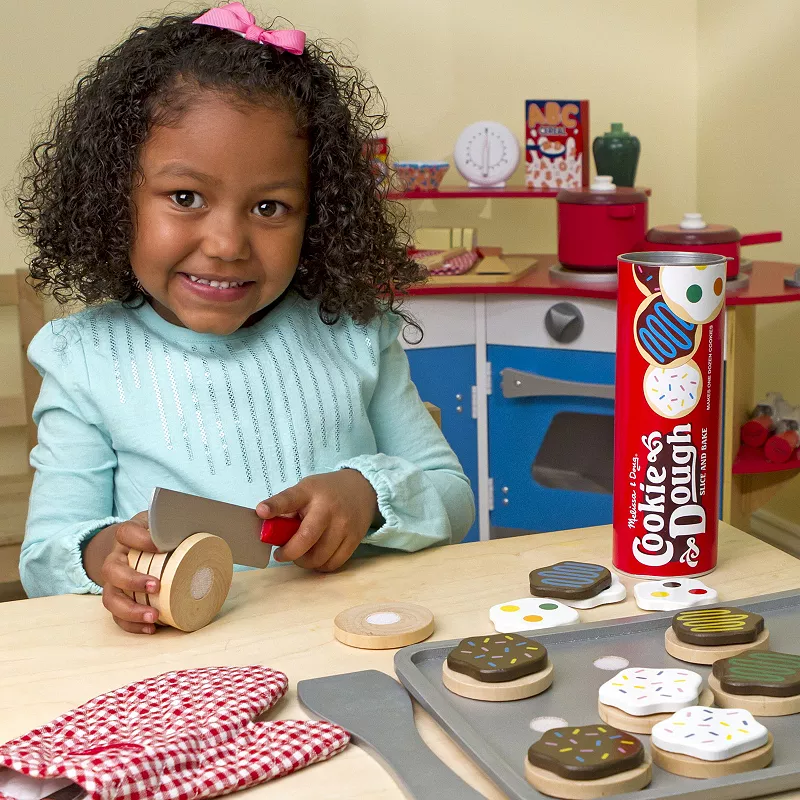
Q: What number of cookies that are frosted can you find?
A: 6